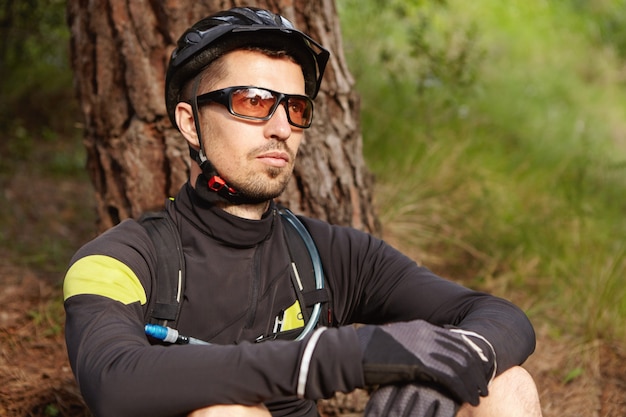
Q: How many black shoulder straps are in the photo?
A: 2